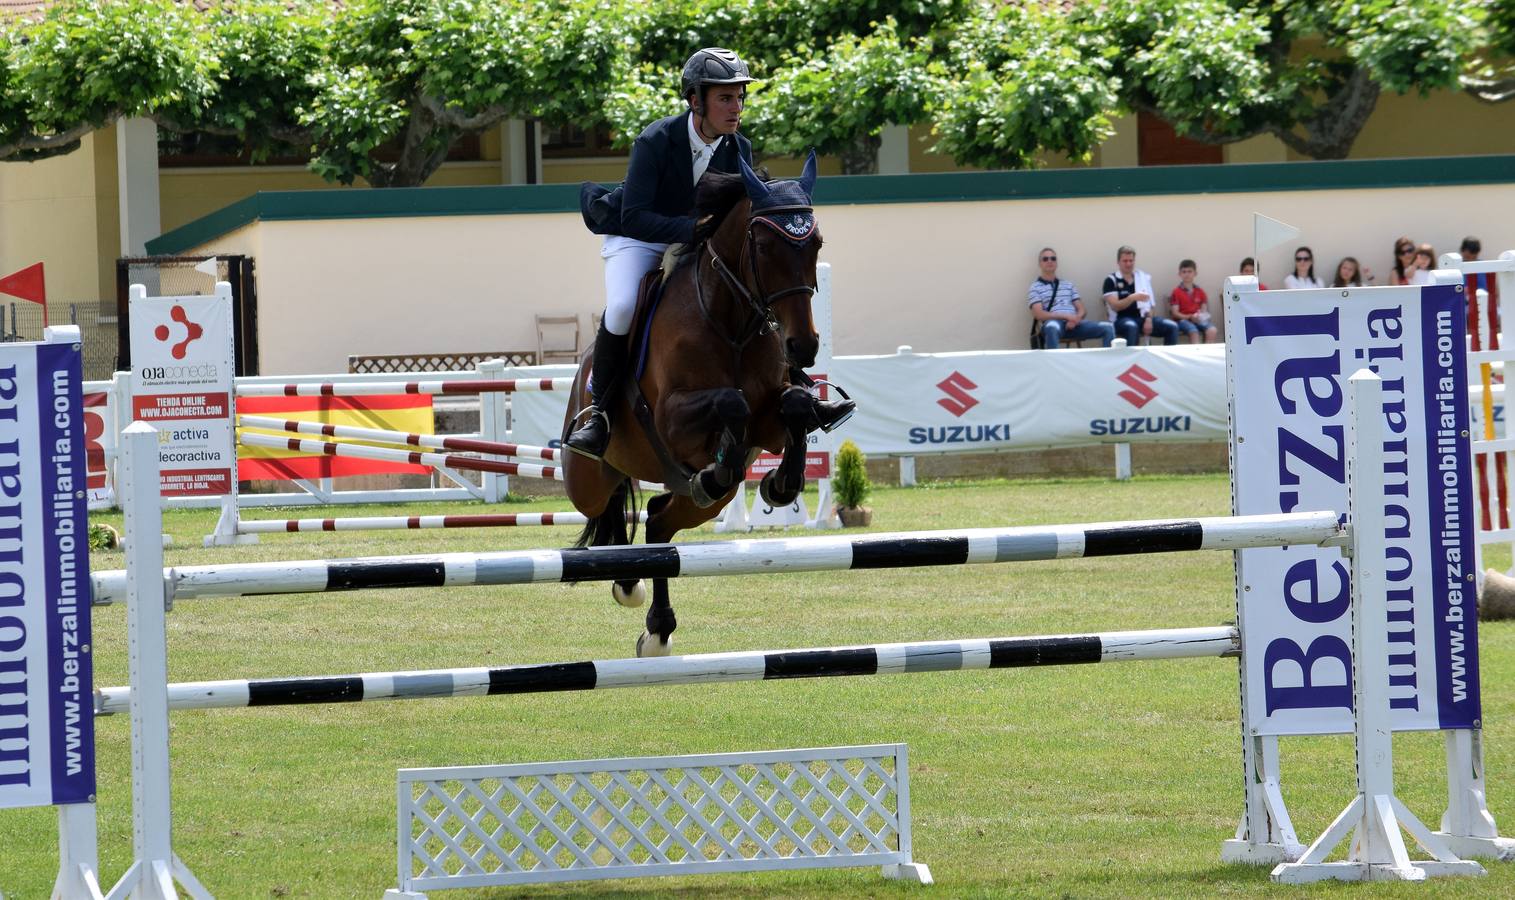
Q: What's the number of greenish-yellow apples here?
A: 0